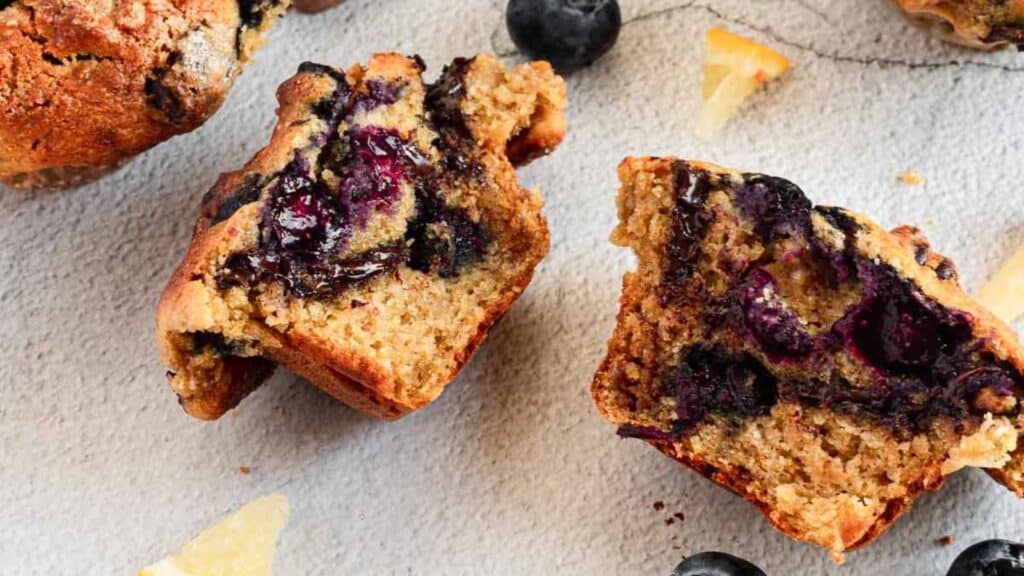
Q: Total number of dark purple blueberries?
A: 3